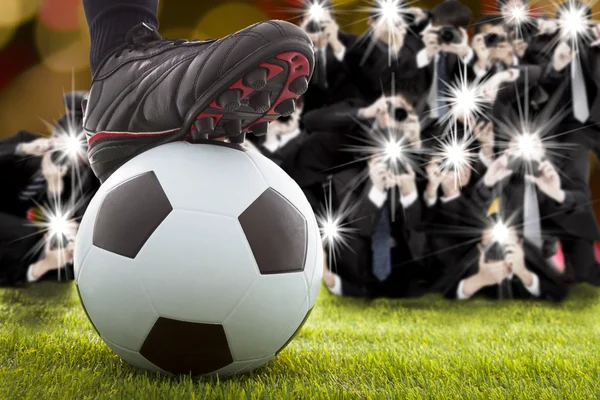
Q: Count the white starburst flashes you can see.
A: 12